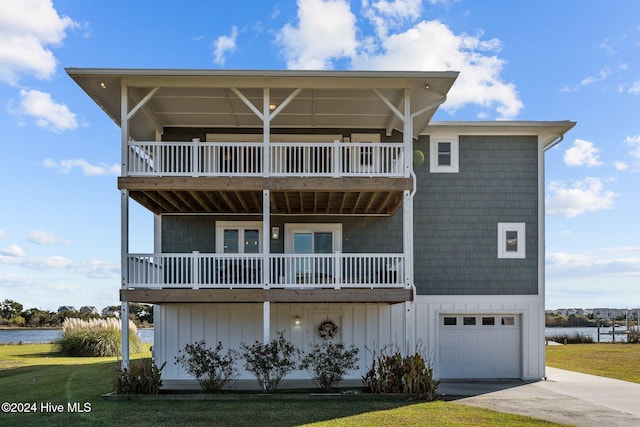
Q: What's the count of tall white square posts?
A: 3